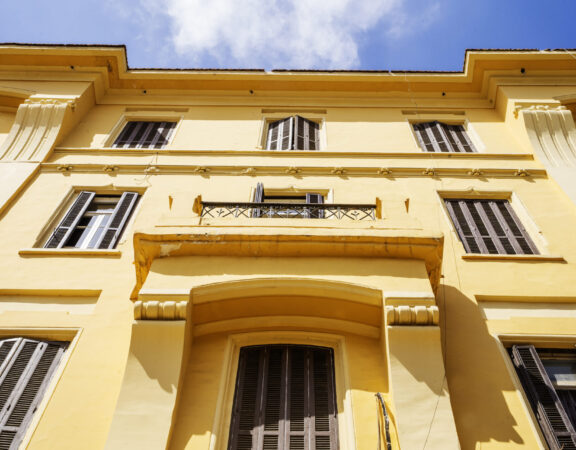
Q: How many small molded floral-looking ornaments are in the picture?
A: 11